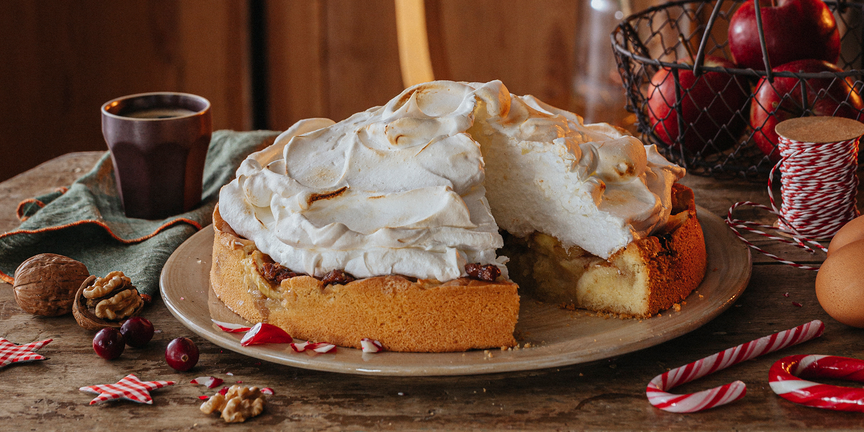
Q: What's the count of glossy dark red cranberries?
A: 3